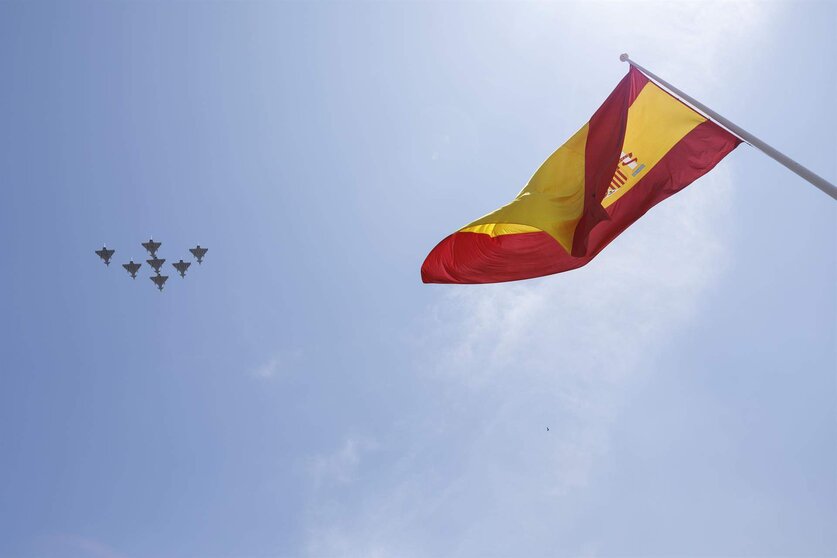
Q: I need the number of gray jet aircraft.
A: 7